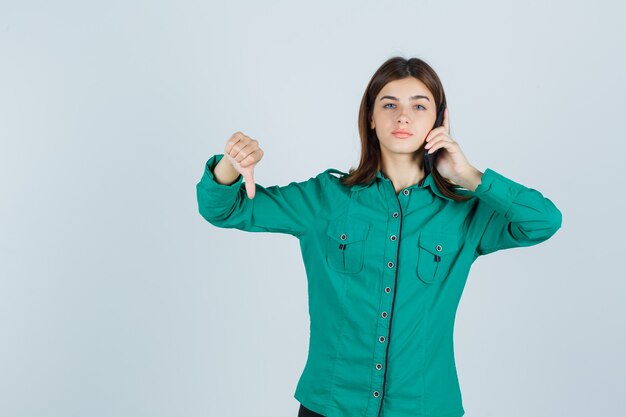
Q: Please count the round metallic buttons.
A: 11